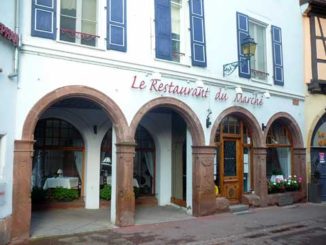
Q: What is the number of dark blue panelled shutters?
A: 6